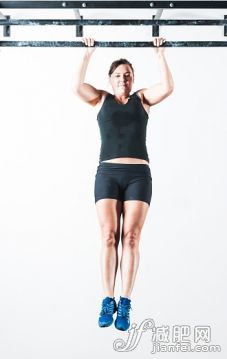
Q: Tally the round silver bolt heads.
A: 4